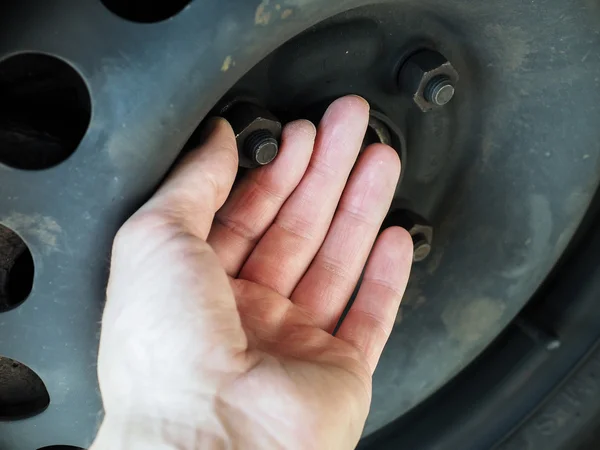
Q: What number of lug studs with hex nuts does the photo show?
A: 3